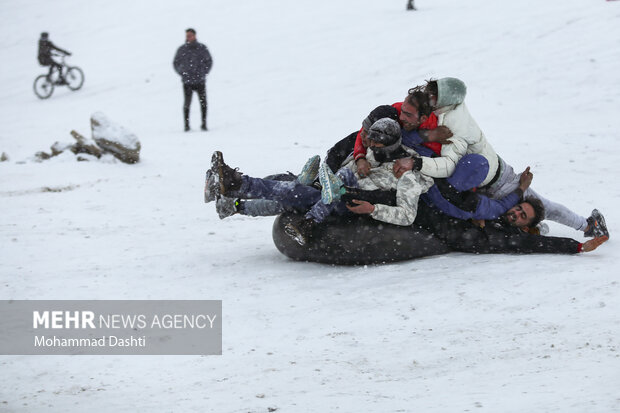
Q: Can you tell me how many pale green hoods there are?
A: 1